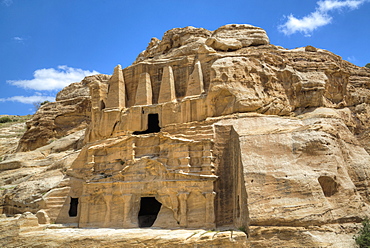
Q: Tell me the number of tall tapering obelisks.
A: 4